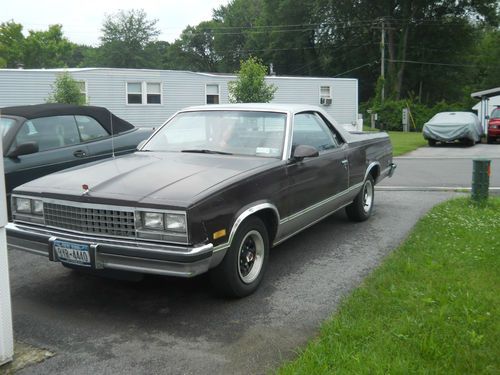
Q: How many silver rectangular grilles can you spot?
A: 1